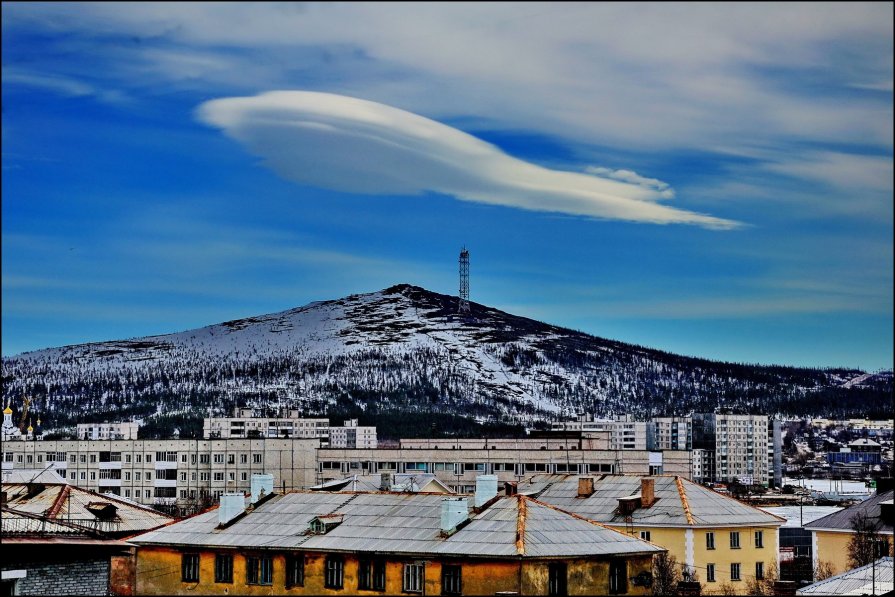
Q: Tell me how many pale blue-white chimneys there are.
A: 4